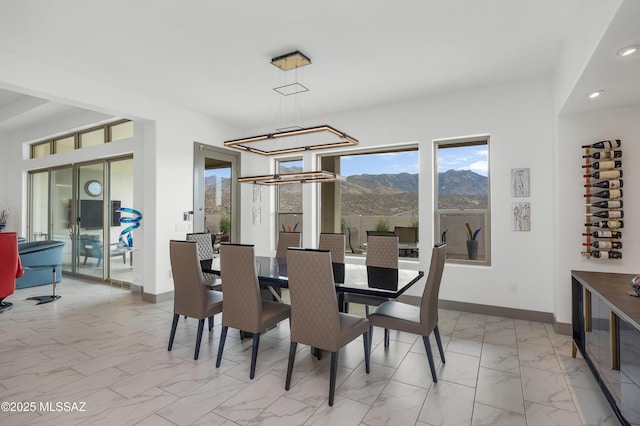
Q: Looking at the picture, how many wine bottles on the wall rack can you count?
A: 12